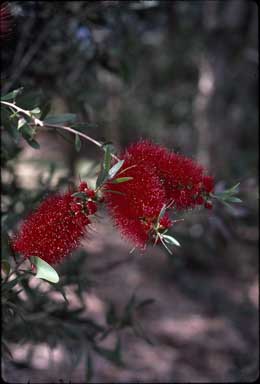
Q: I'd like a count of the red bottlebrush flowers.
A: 3